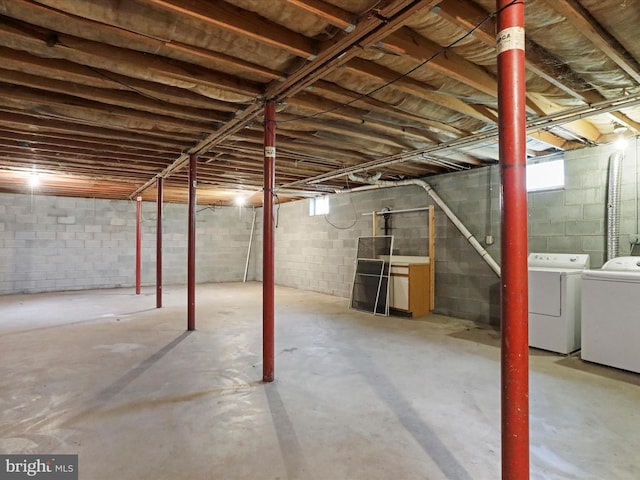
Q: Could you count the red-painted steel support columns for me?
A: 5